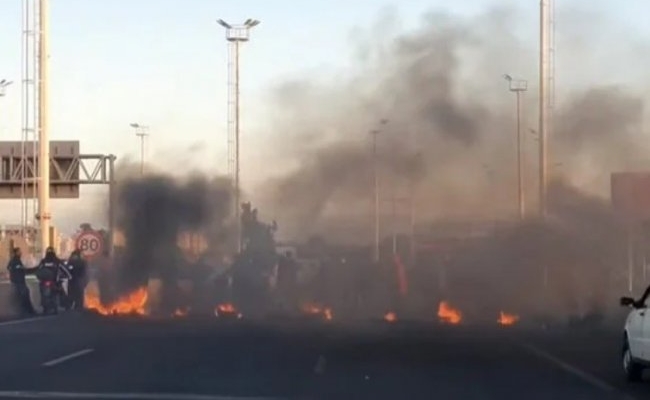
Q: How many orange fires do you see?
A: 7